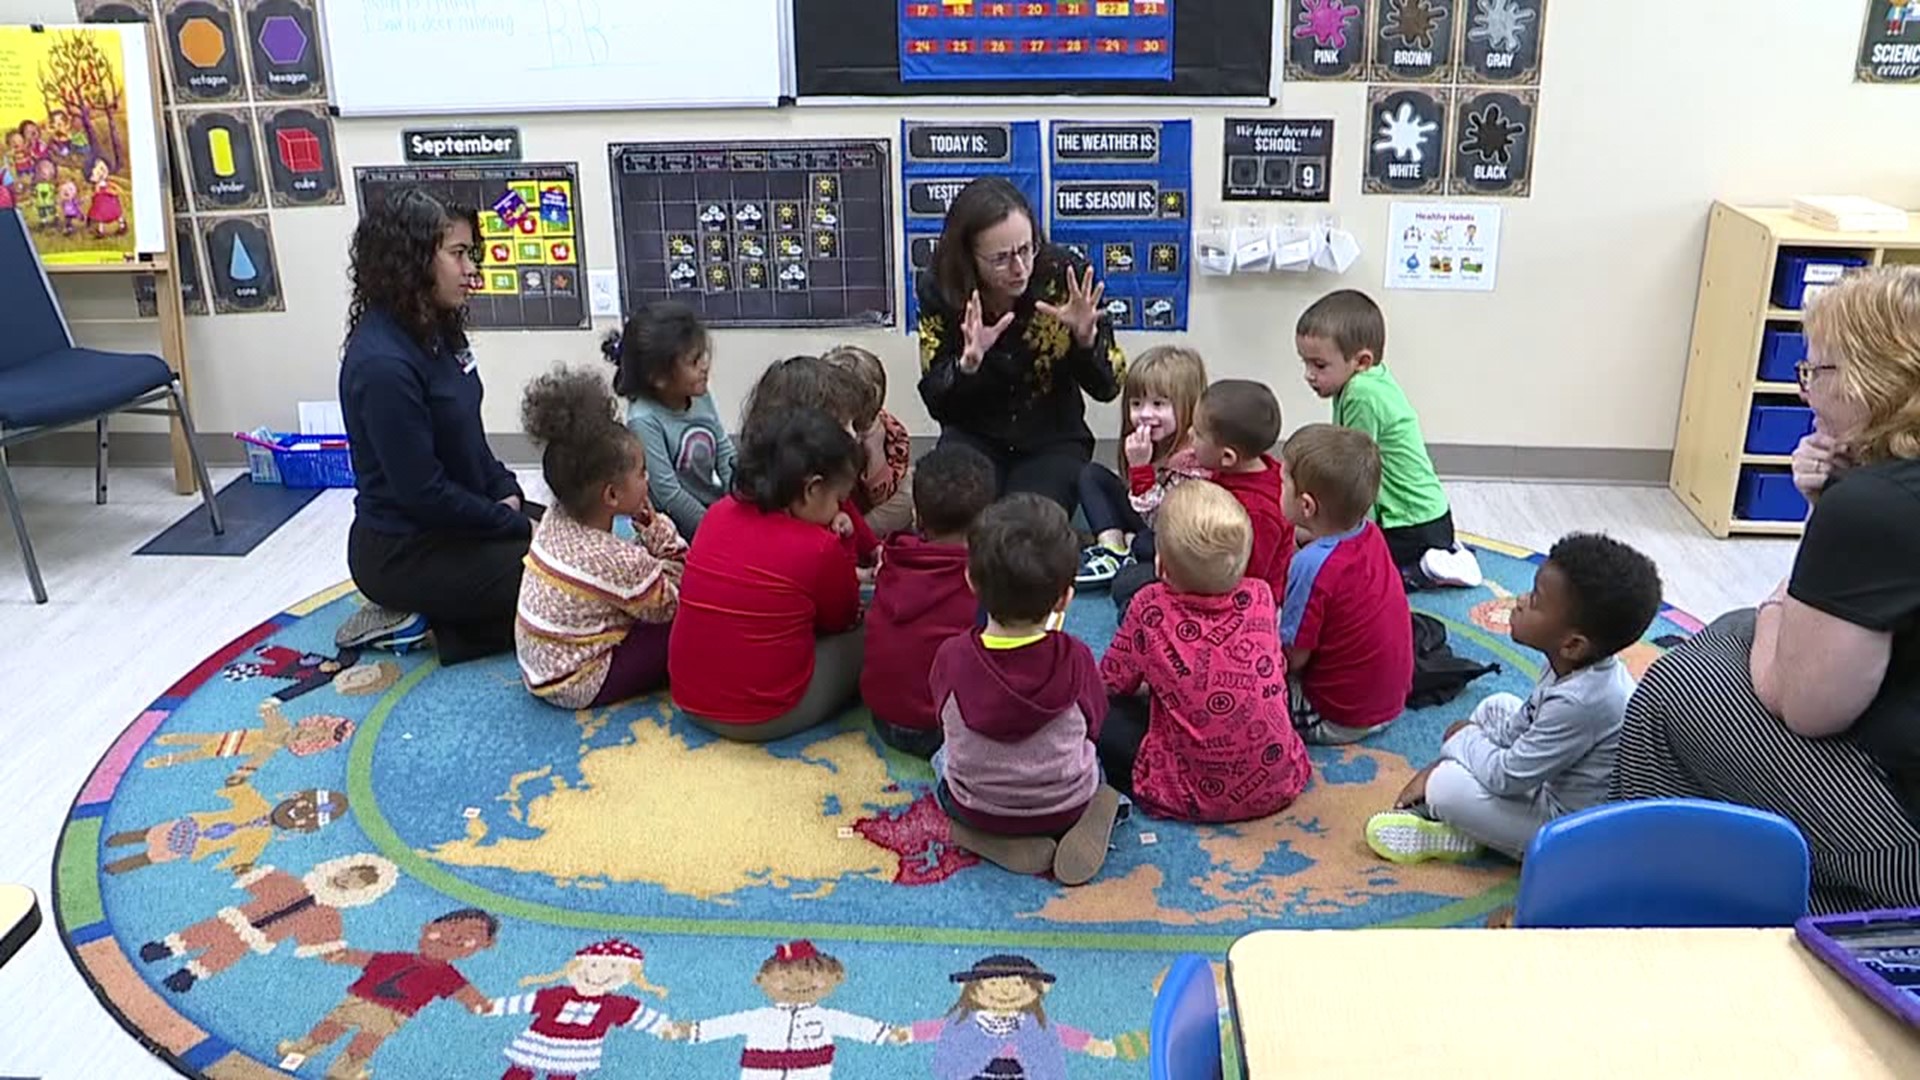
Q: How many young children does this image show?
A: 13